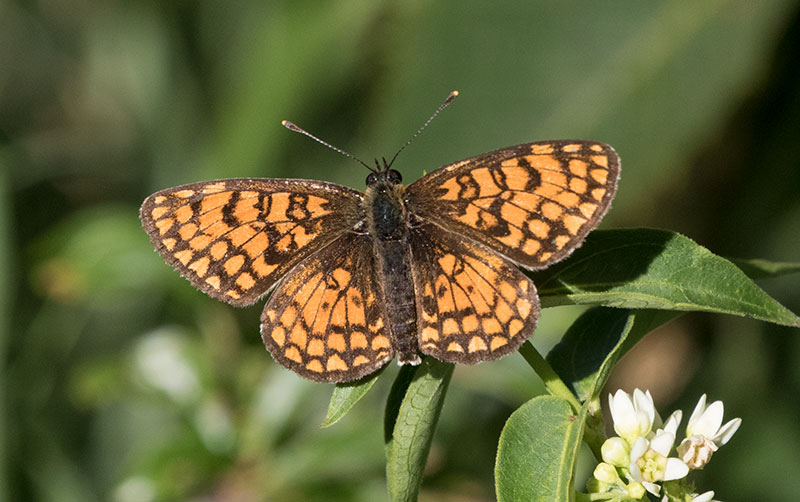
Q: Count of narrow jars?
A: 0